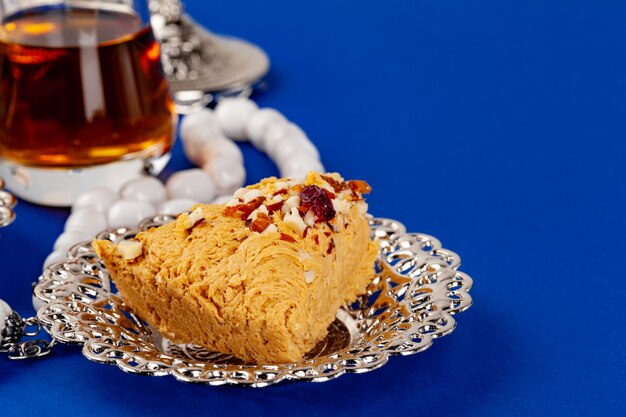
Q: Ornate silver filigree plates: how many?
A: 1